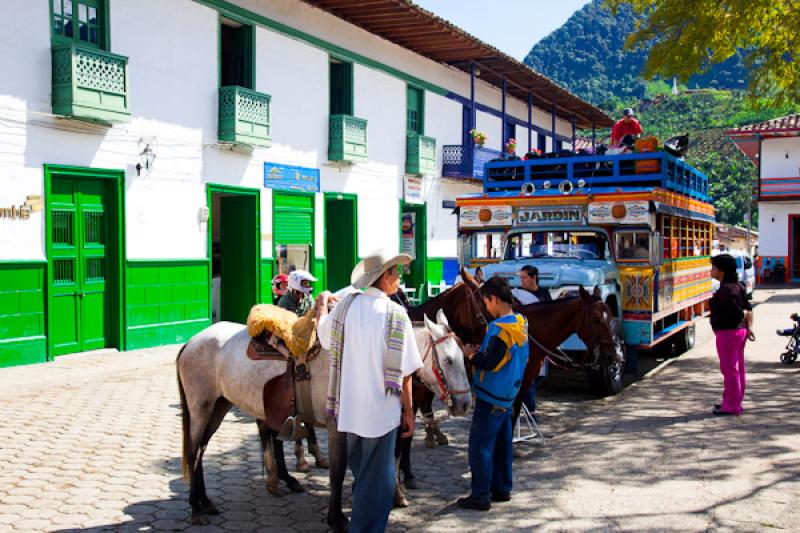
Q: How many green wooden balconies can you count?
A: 4